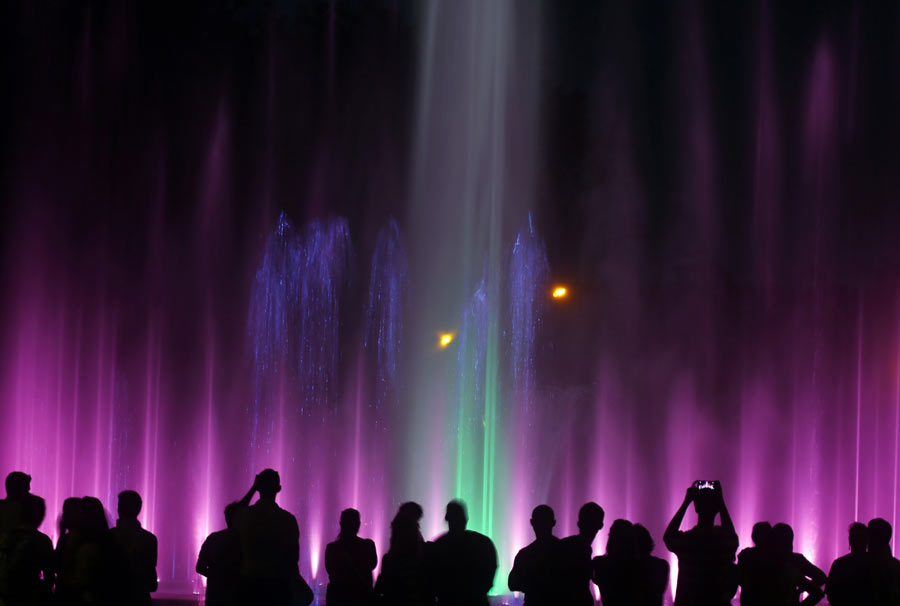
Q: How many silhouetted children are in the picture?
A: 0